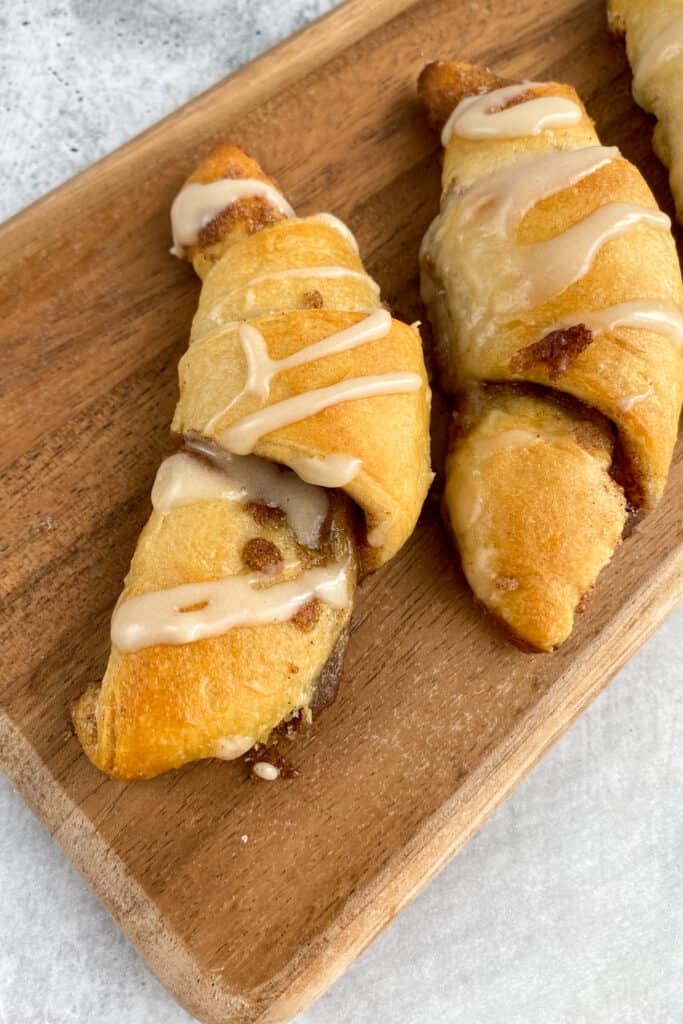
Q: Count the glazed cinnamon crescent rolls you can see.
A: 3